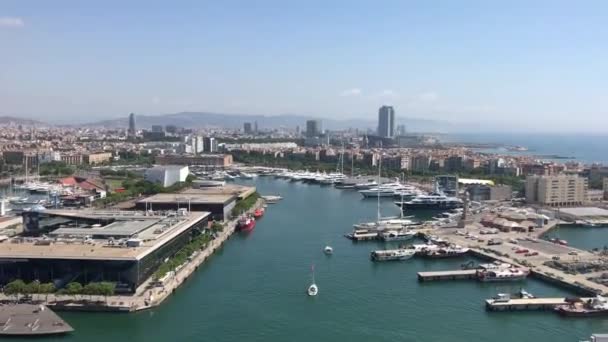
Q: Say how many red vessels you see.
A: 2